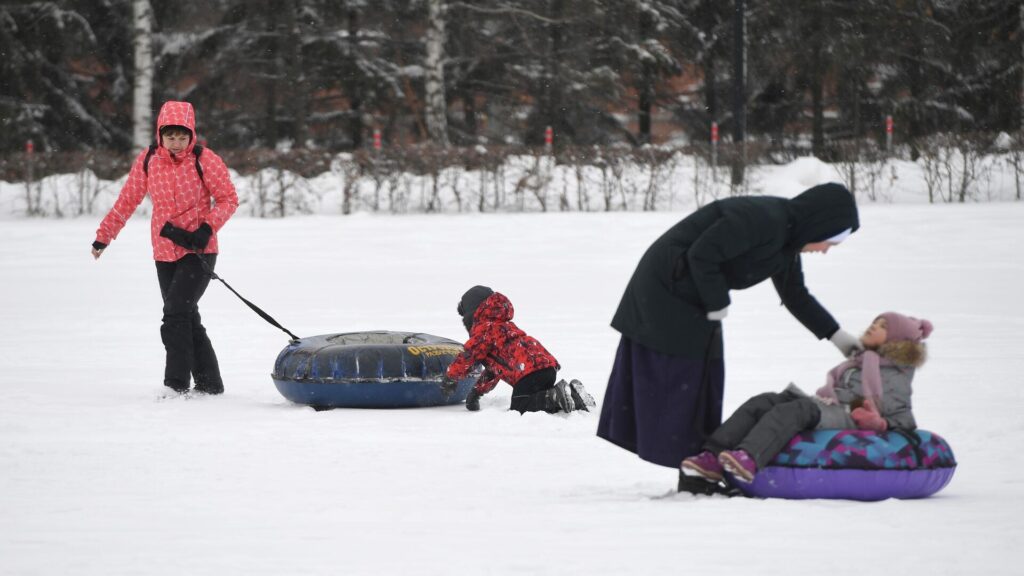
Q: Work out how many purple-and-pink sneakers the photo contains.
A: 2